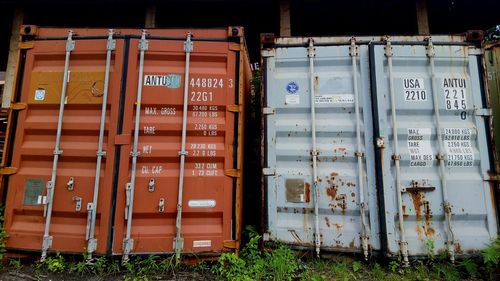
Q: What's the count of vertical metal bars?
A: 8